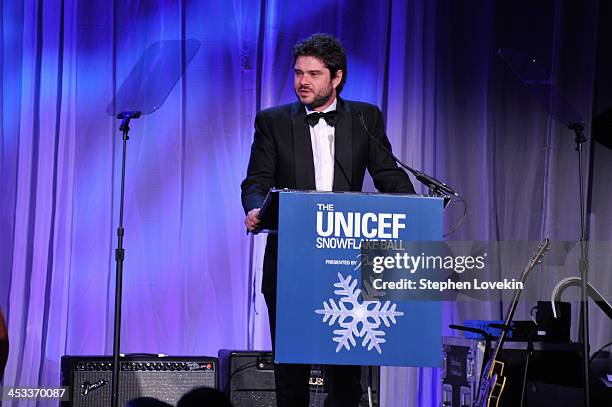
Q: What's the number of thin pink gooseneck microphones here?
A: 0